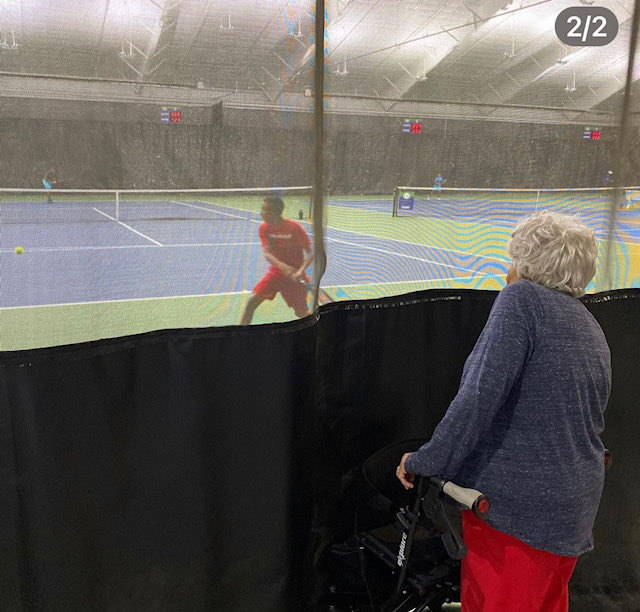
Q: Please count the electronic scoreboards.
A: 3